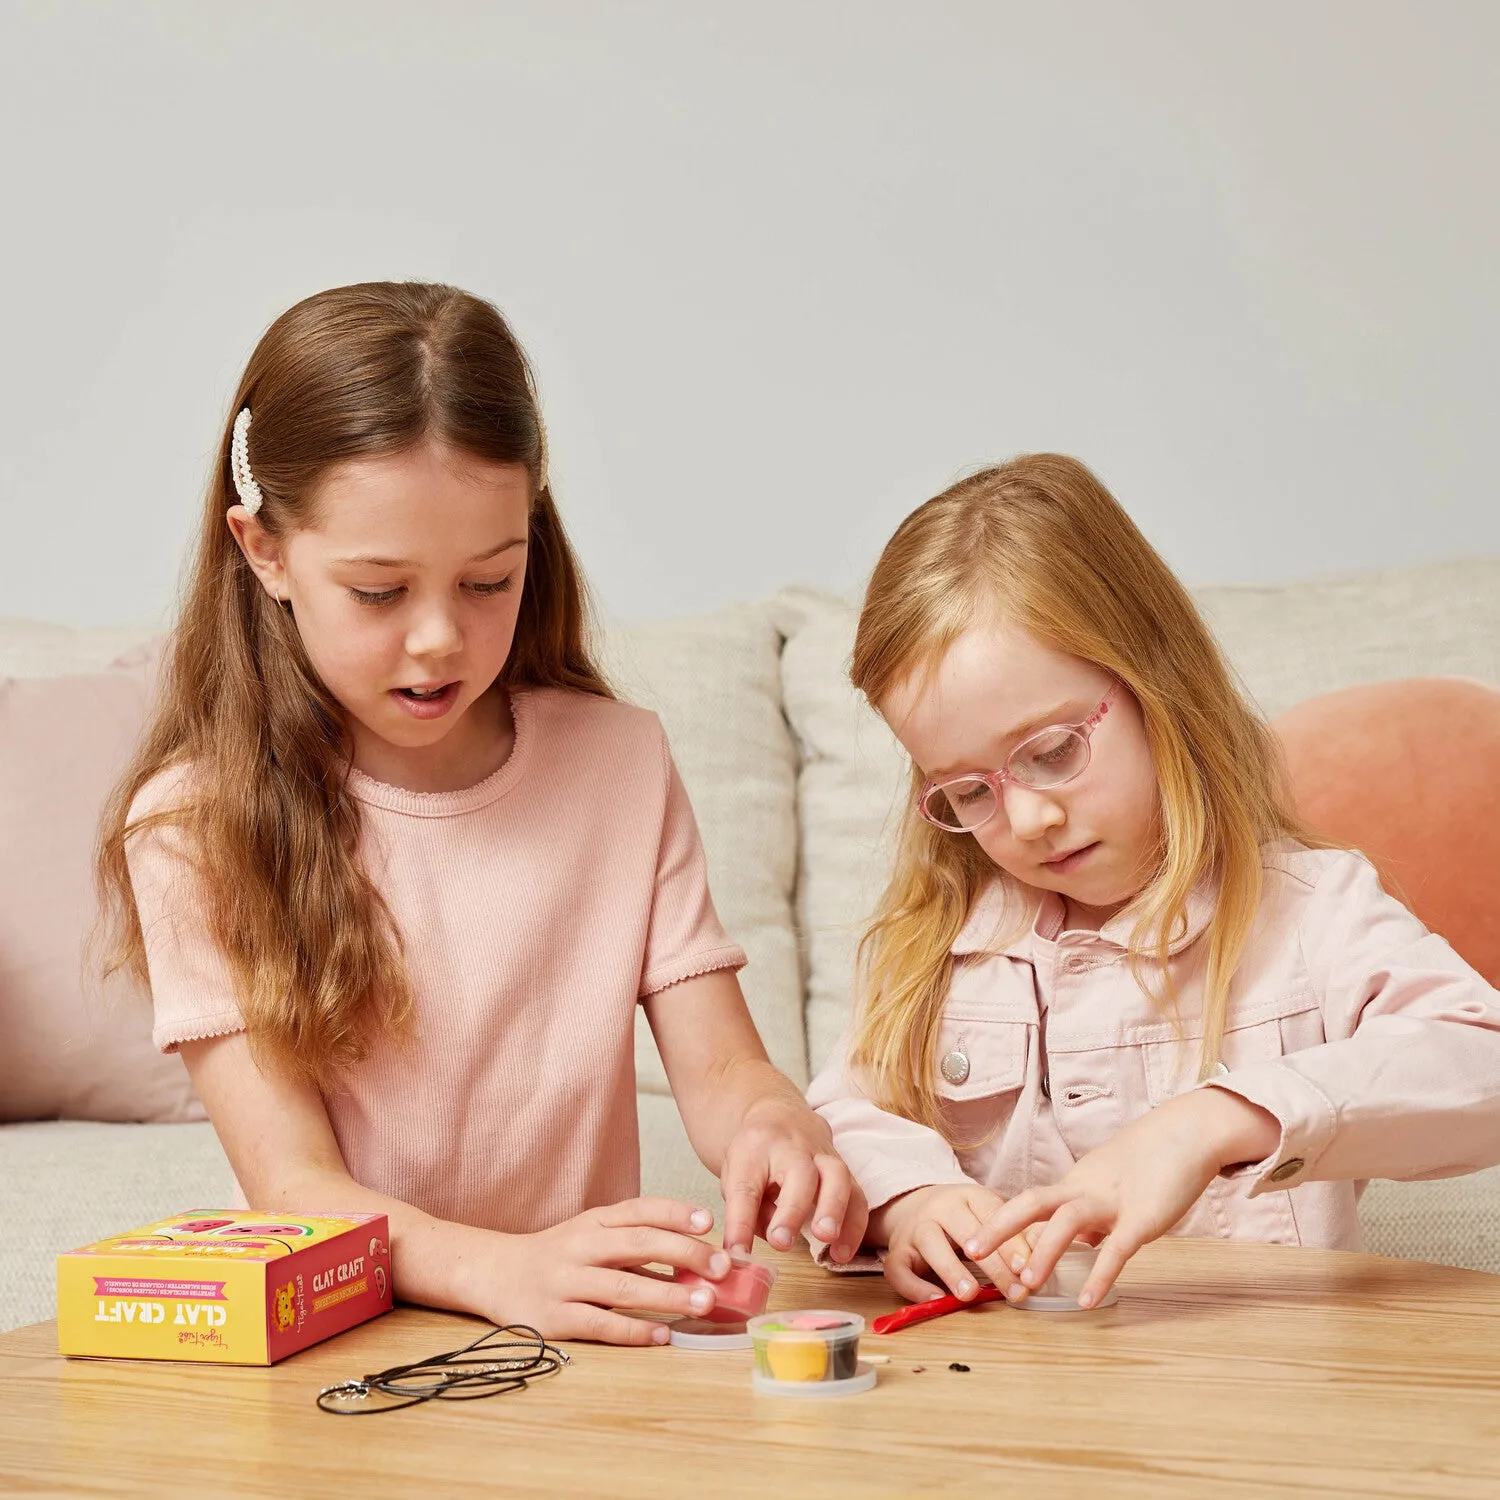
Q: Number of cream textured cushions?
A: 2